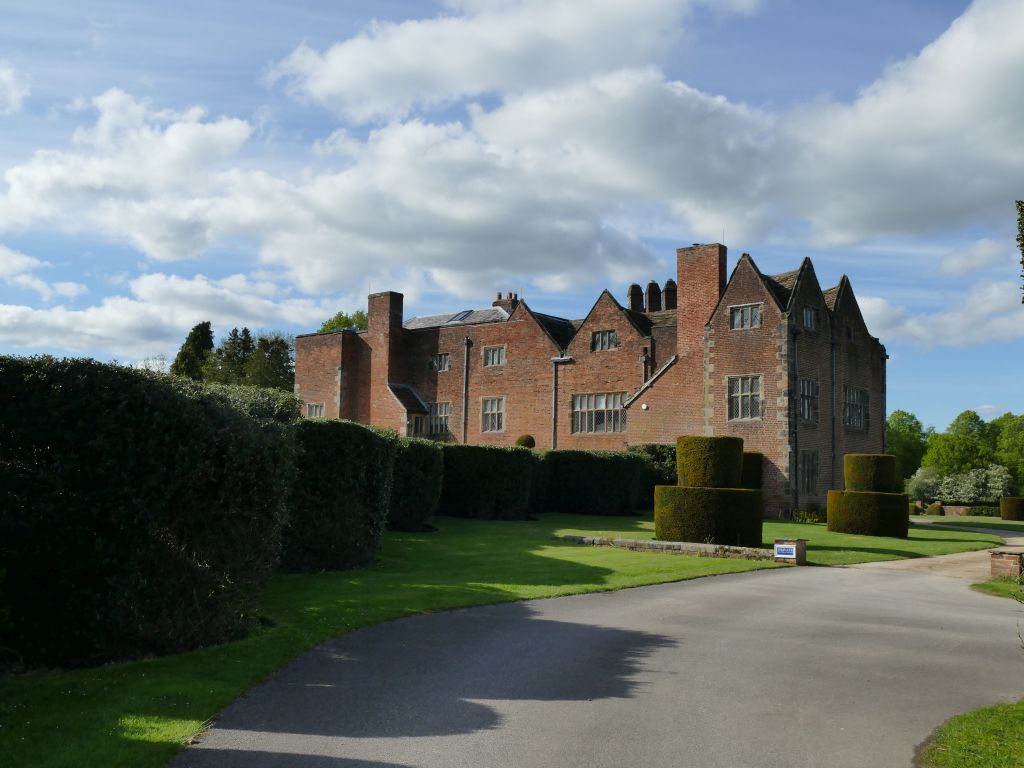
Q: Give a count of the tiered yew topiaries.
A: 2